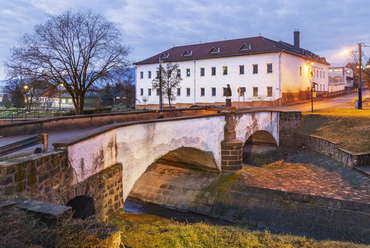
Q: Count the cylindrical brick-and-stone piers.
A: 1